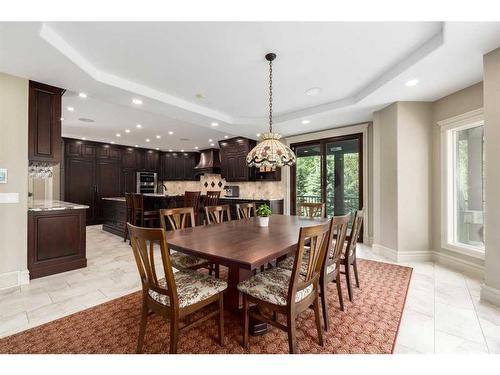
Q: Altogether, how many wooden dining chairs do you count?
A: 8